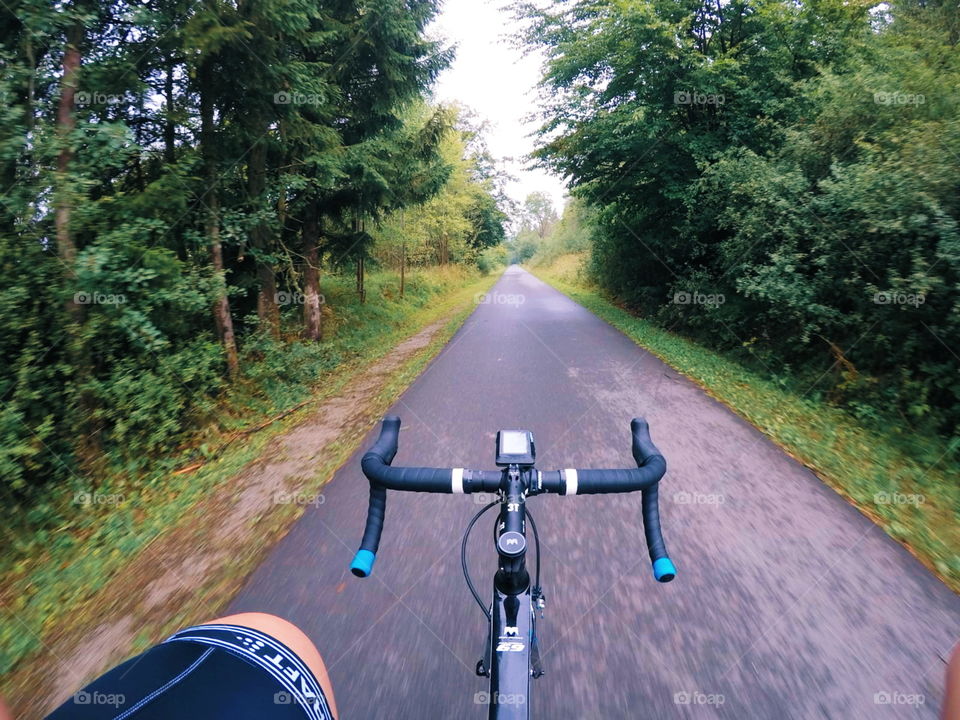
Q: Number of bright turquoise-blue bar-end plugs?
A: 2